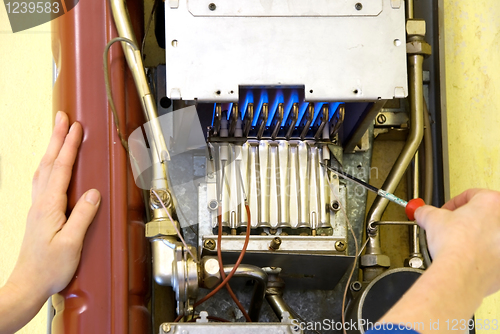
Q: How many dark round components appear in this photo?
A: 1